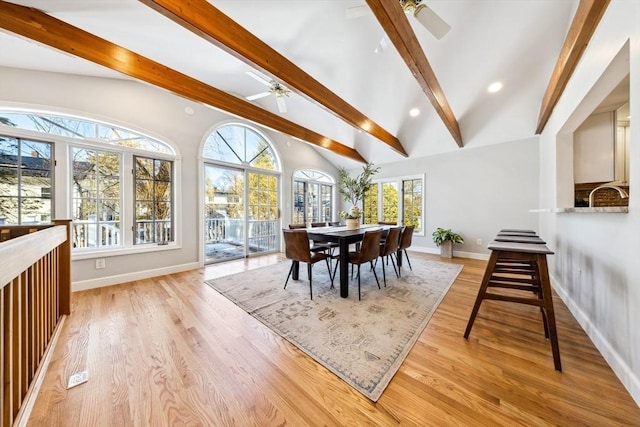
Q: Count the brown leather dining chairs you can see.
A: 8